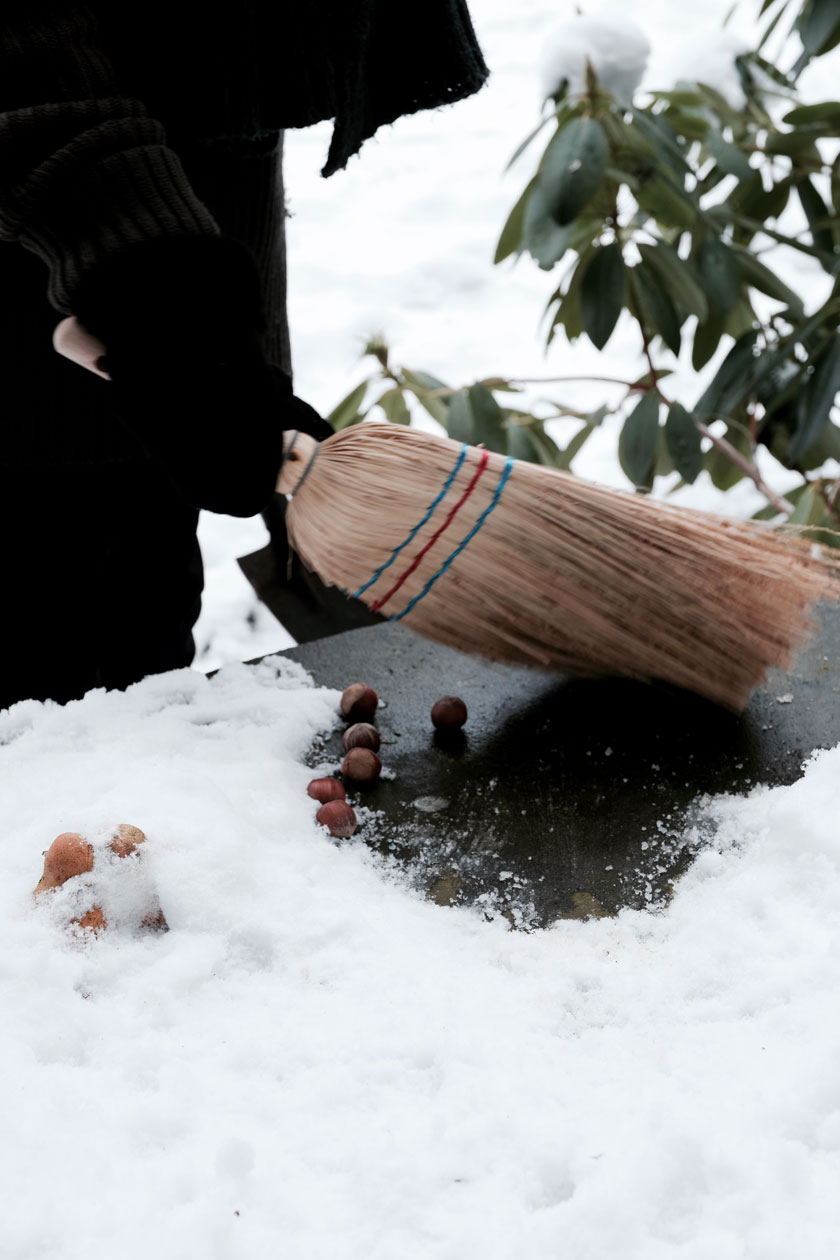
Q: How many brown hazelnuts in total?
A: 6